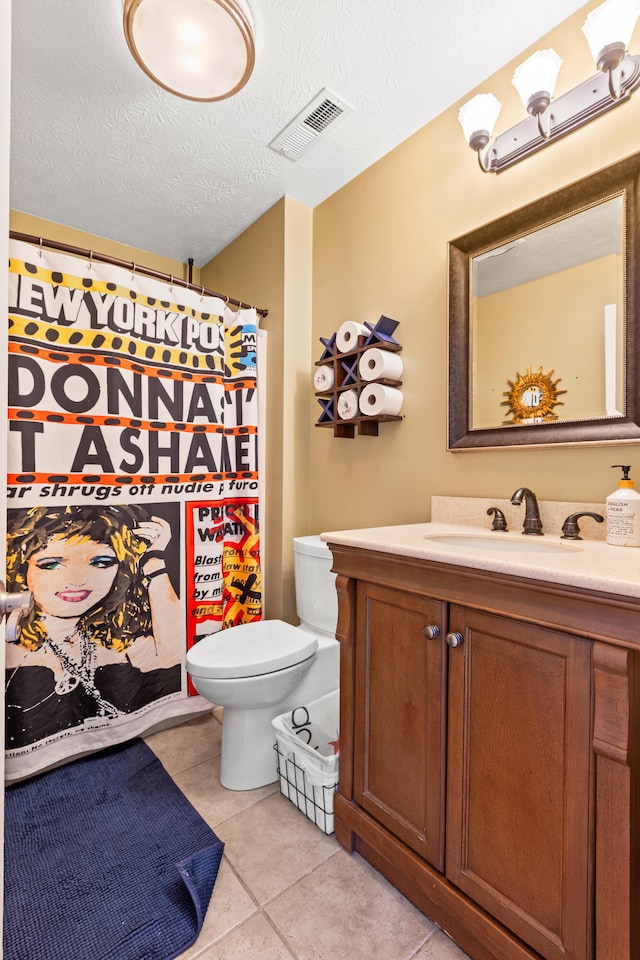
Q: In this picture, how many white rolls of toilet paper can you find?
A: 5